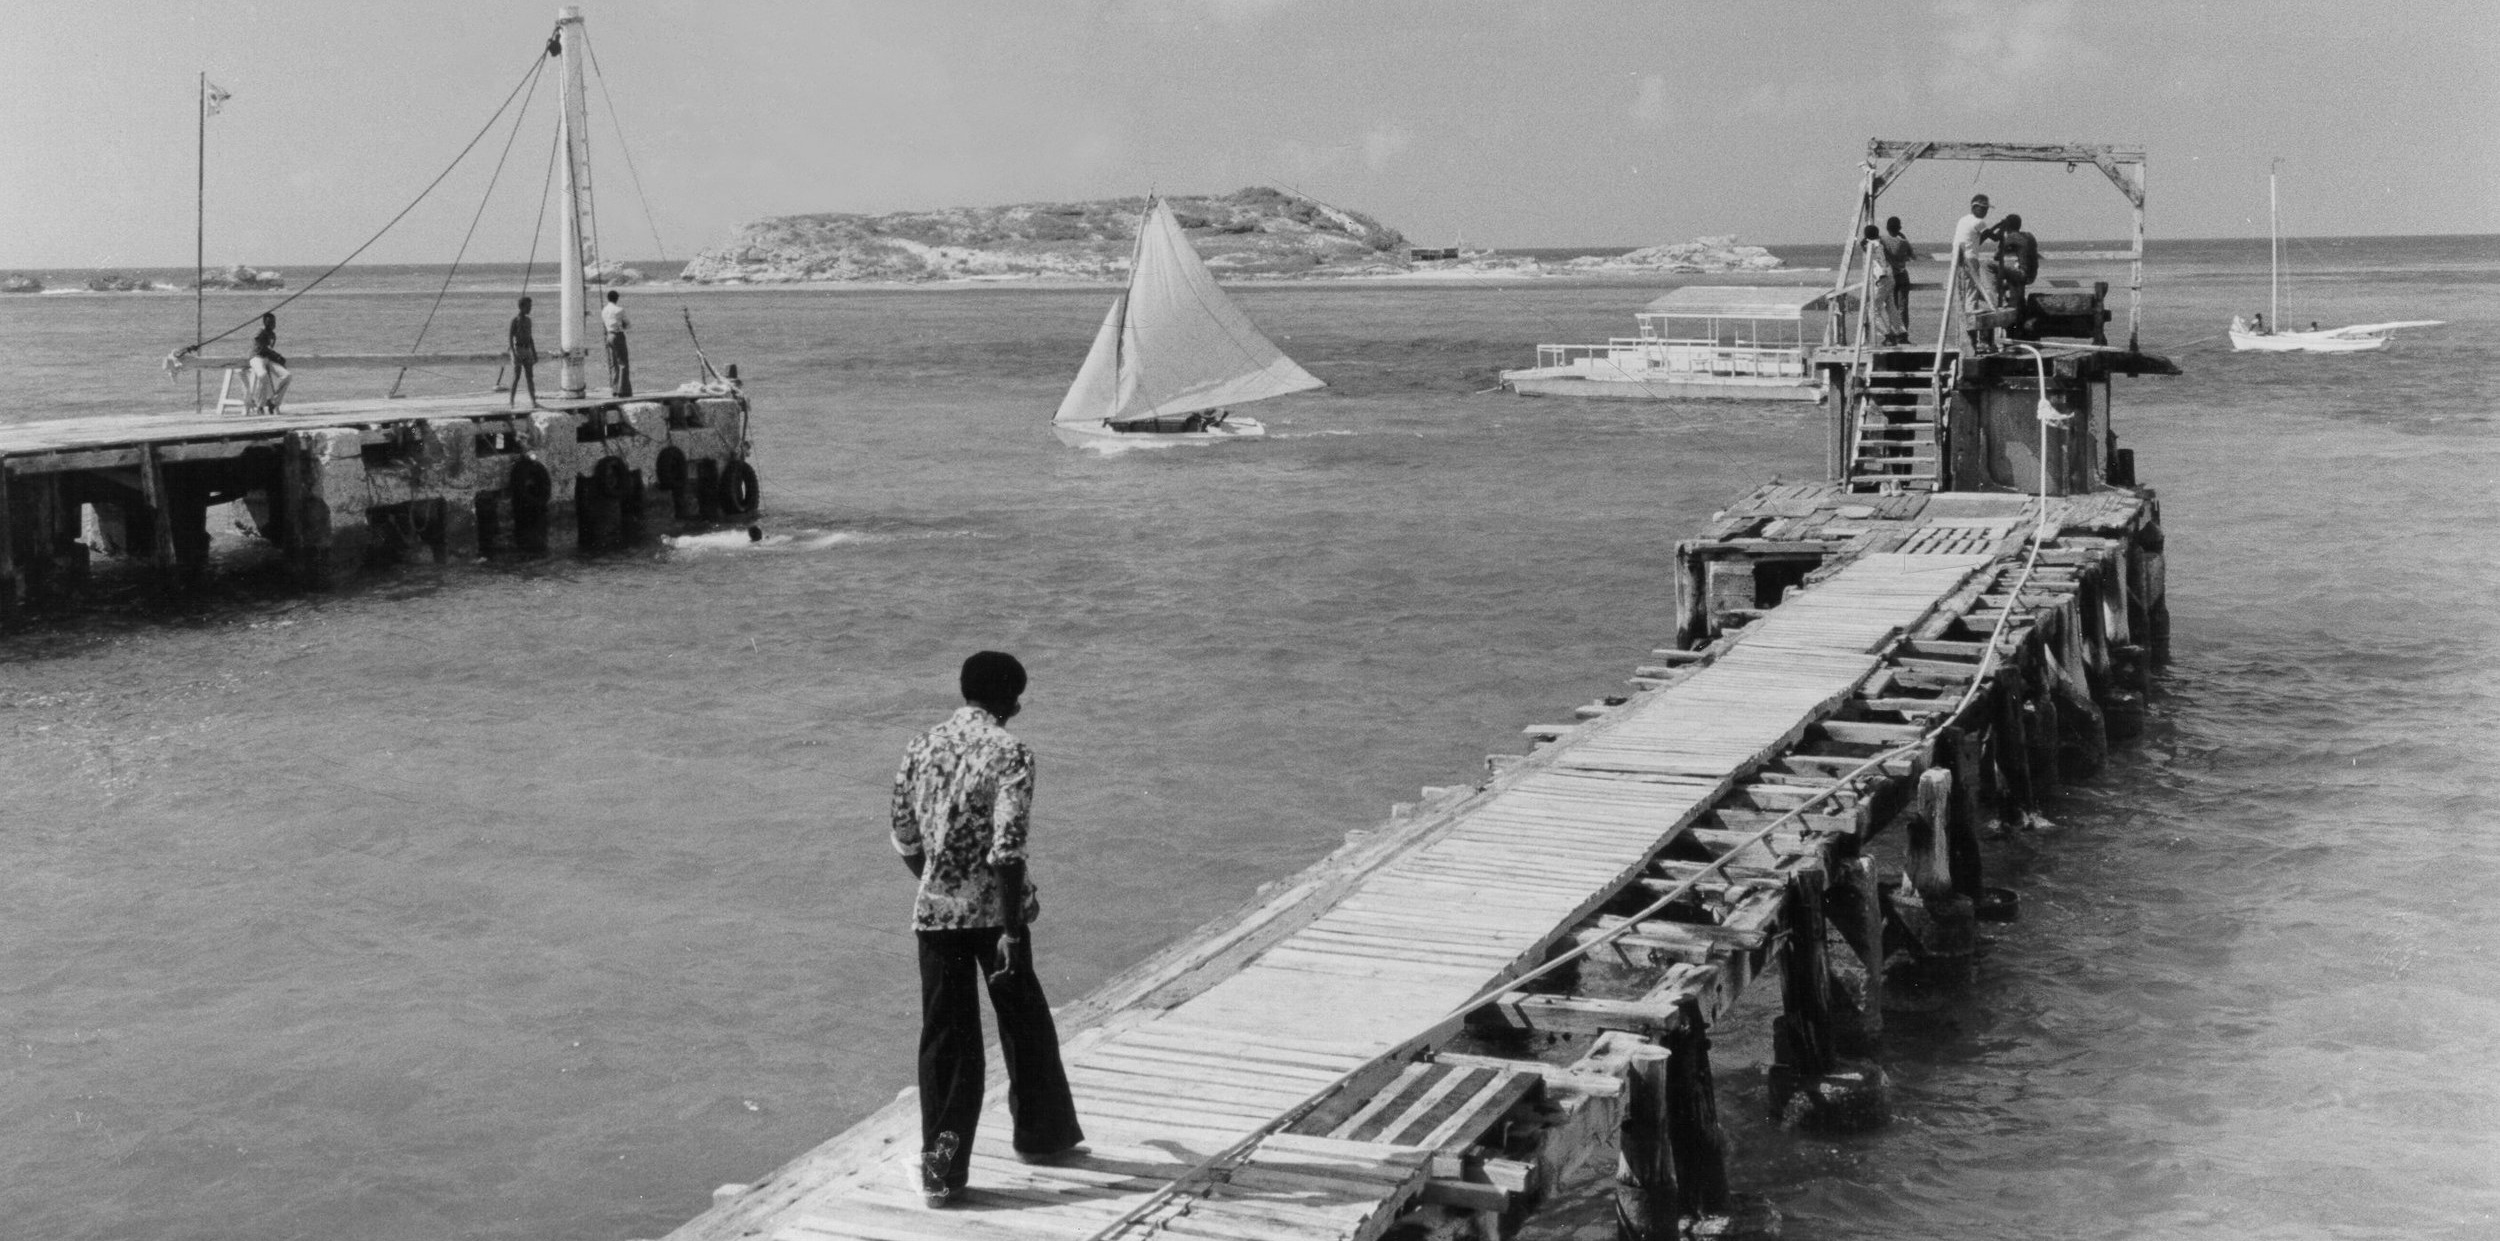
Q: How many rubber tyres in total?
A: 4